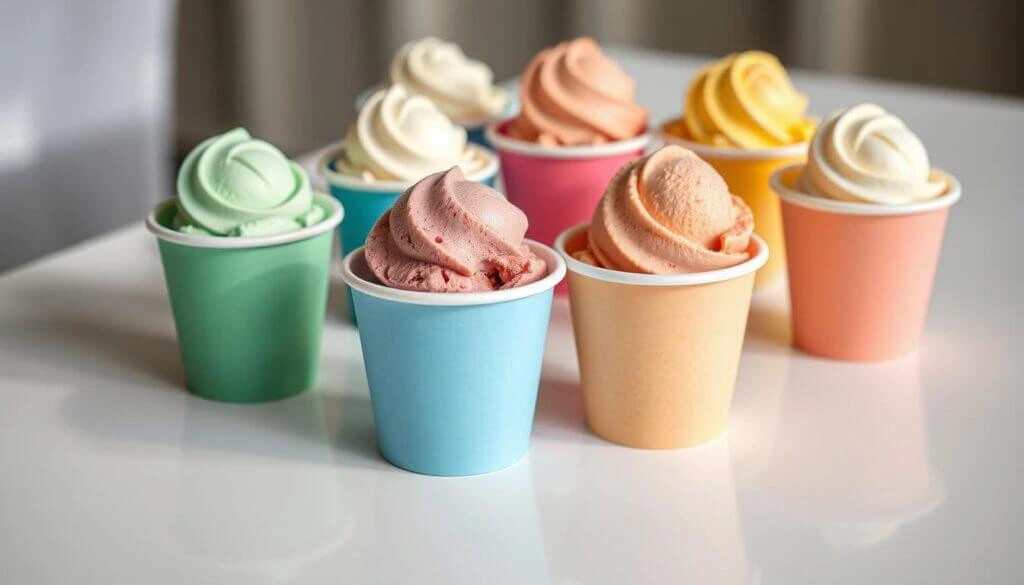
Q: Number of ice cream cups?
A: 8